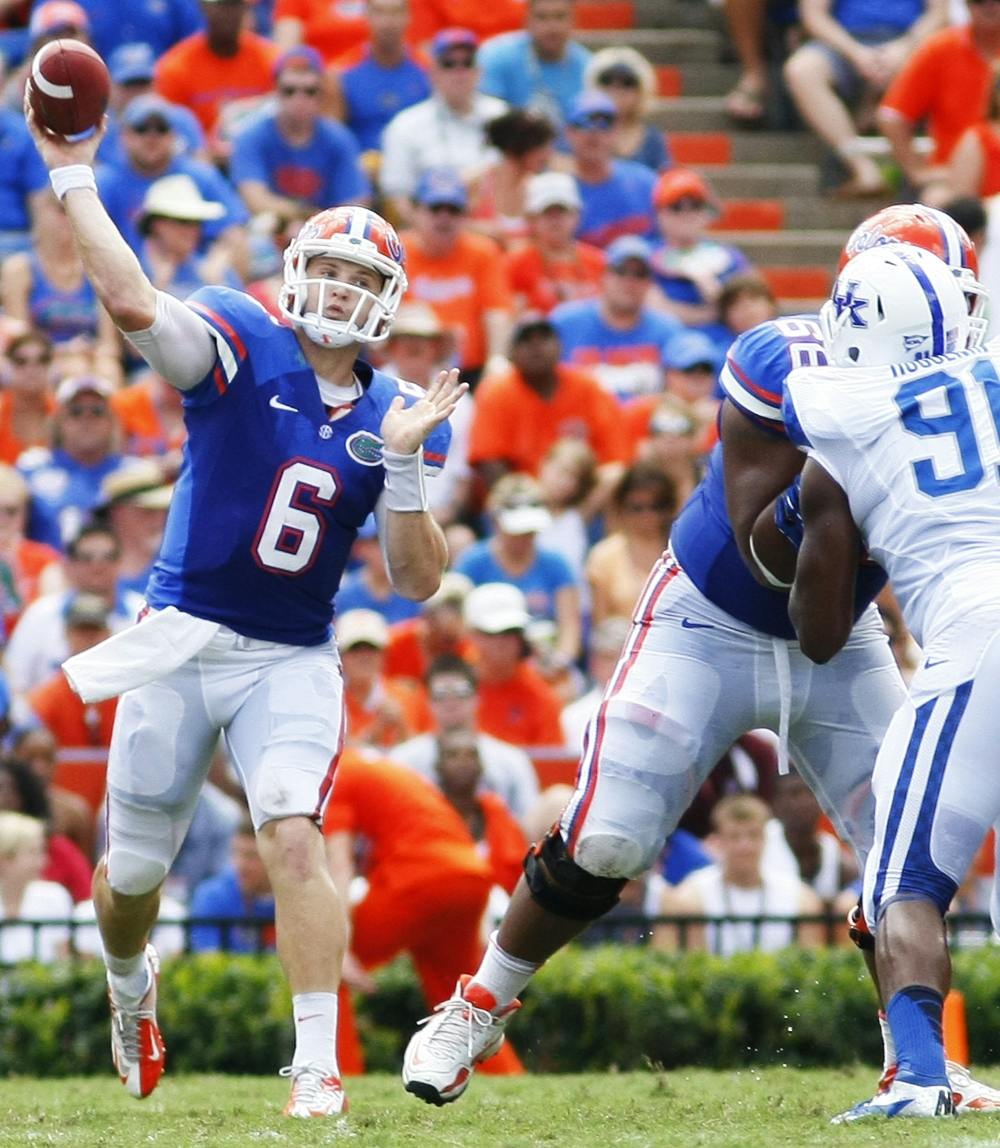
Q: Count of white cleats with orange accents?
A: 4